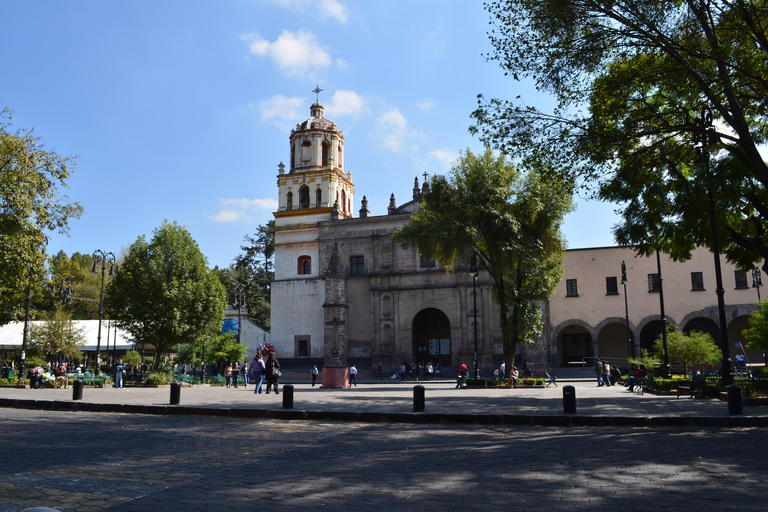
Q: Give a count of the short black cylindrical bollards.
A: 6